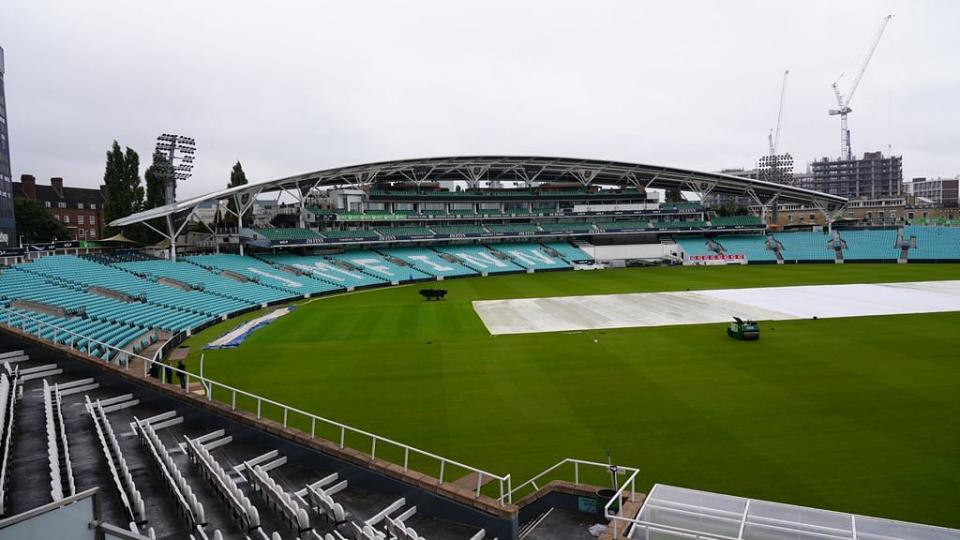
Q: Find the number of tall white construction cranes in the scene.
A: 2